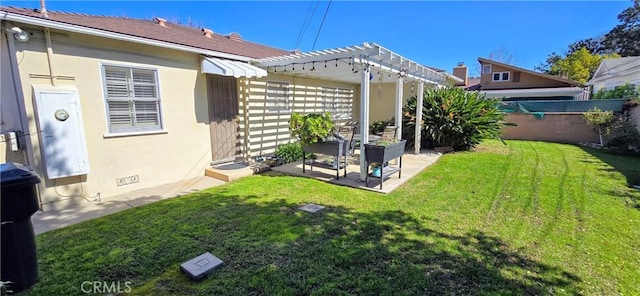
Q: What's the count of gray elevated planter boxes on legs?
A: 2